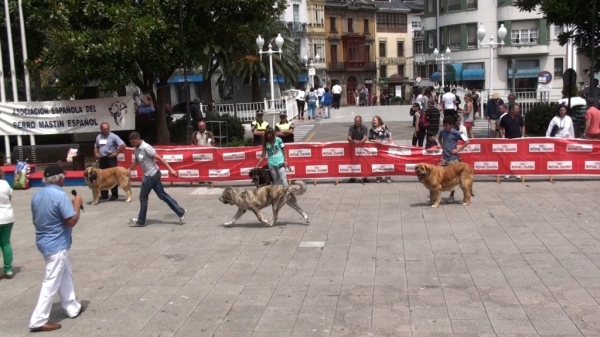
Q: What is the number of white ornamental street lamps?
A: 4